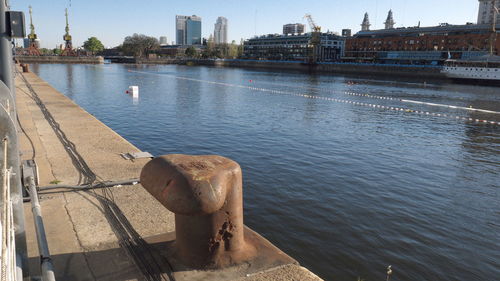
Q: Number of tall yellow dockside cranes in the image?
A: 3